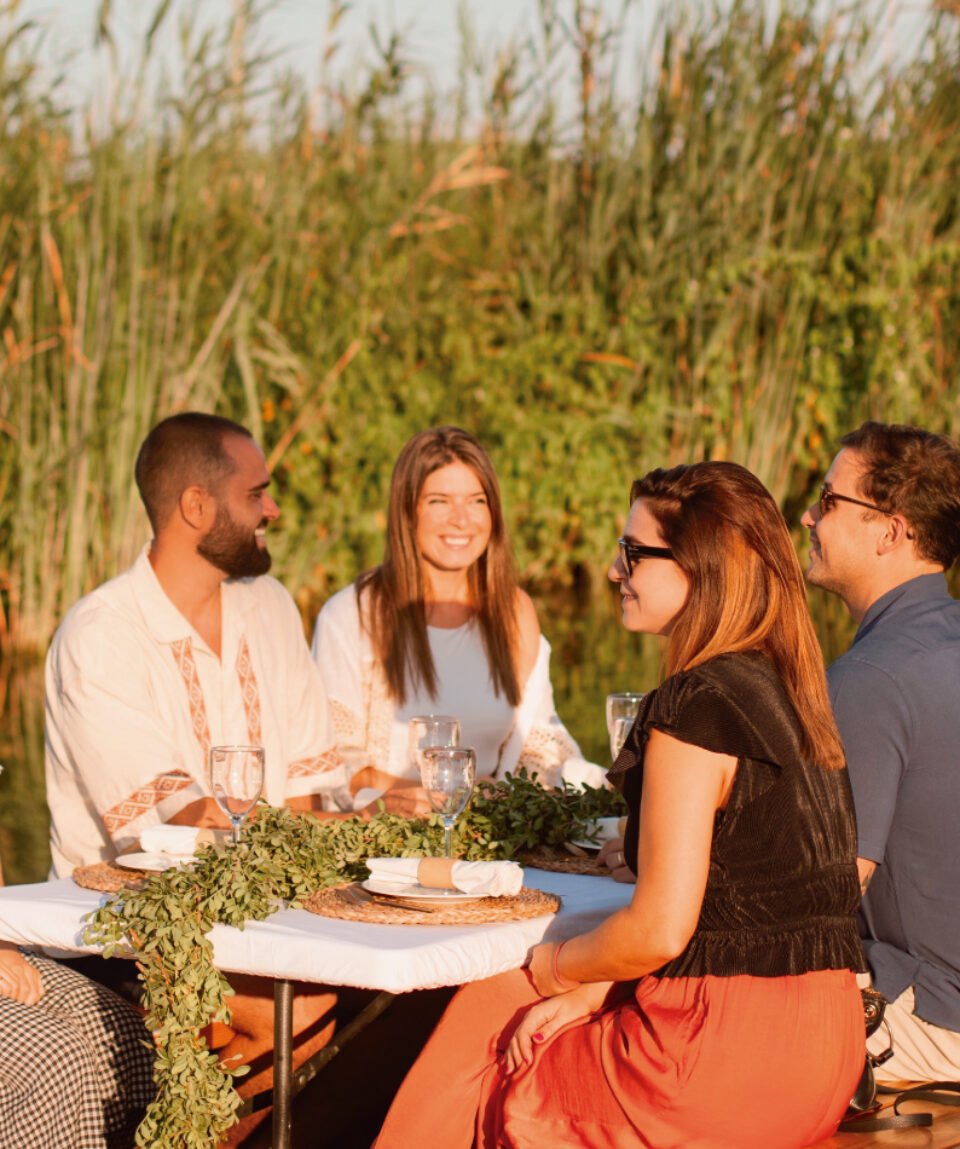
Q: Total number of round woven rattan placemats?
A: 3